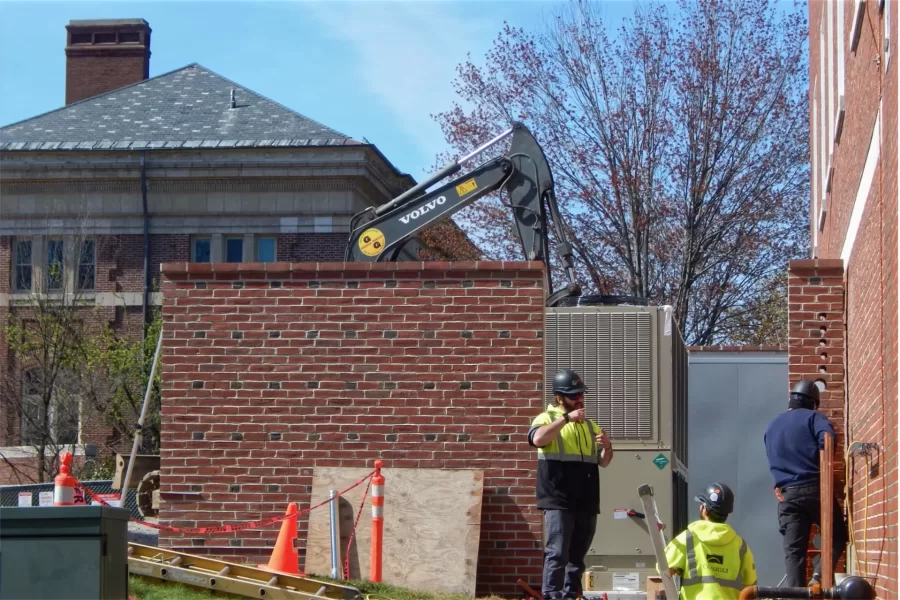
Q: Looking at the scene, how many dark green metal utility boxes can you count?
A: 1